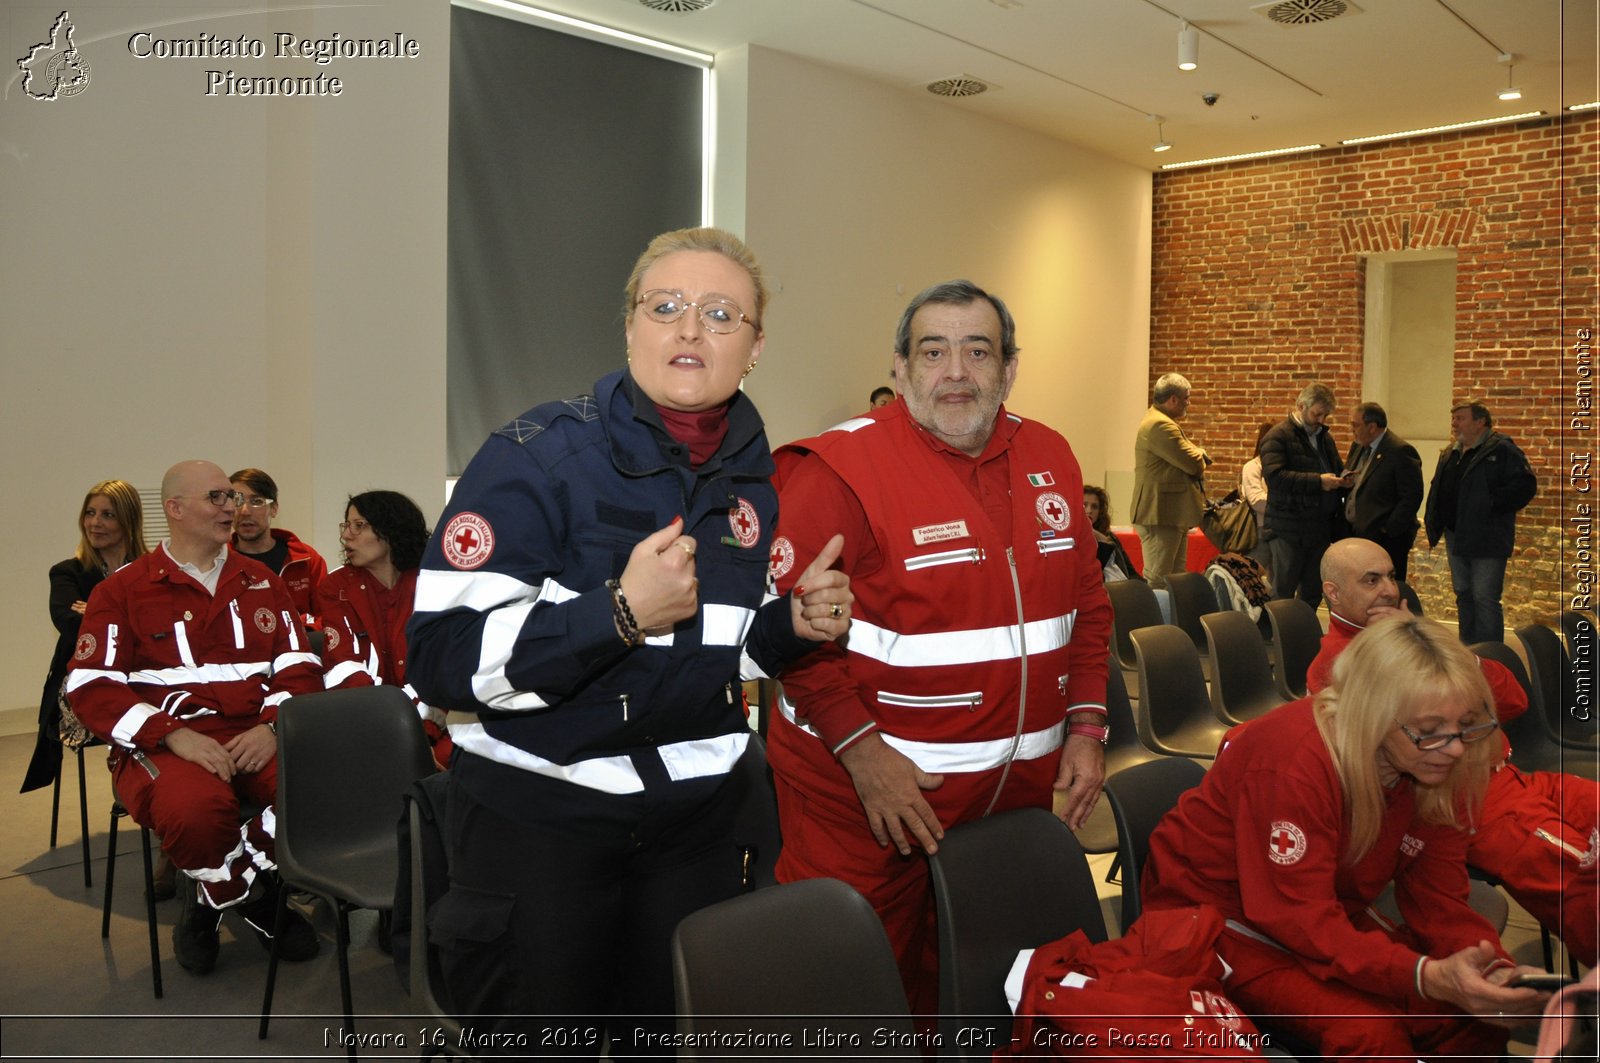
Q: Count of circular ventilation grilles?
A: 3